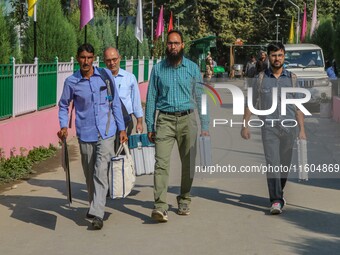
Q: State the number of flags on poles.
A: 8